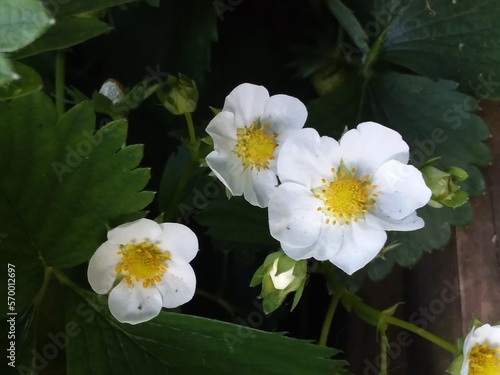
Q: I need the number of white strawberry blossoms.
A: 4